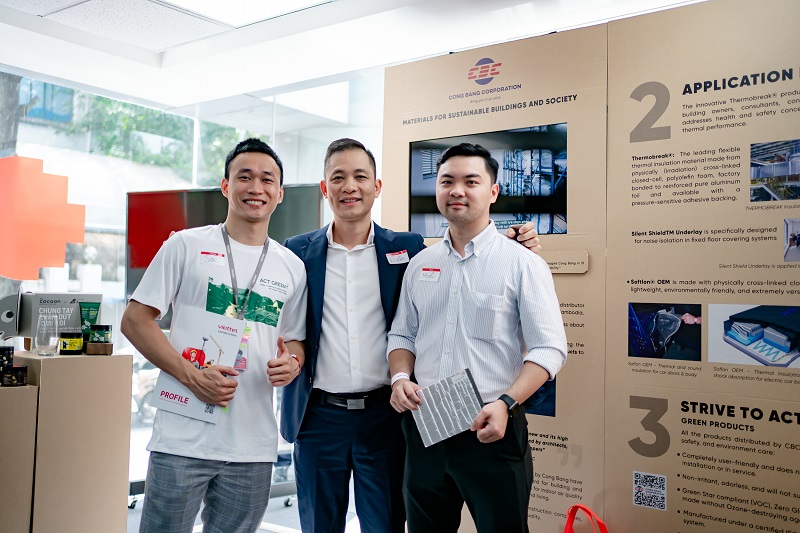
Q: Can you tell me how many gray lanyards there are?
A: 1